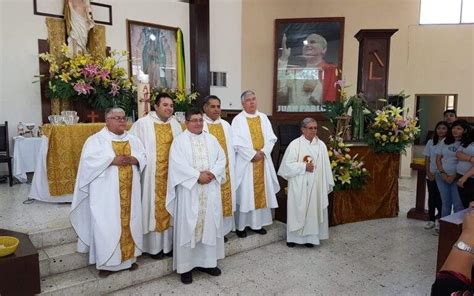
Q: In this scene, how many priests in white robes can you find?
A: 6